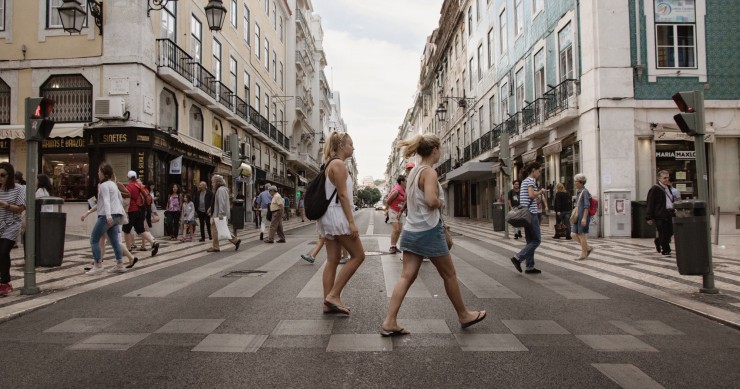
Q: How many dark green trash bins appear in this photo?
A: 5